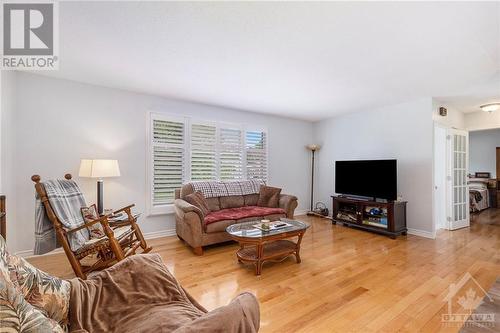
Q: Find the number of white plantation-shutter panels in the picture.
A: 4